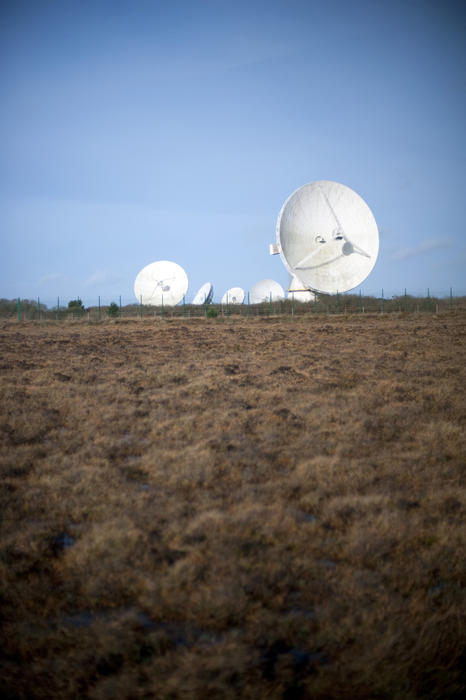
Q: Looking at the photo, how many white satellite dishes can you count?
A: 5